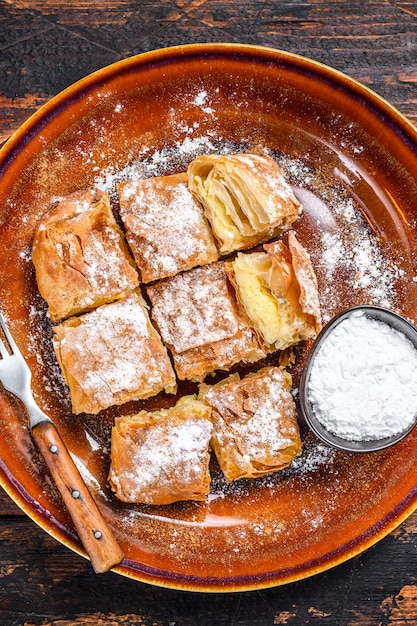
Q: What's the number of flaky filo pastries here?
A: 8